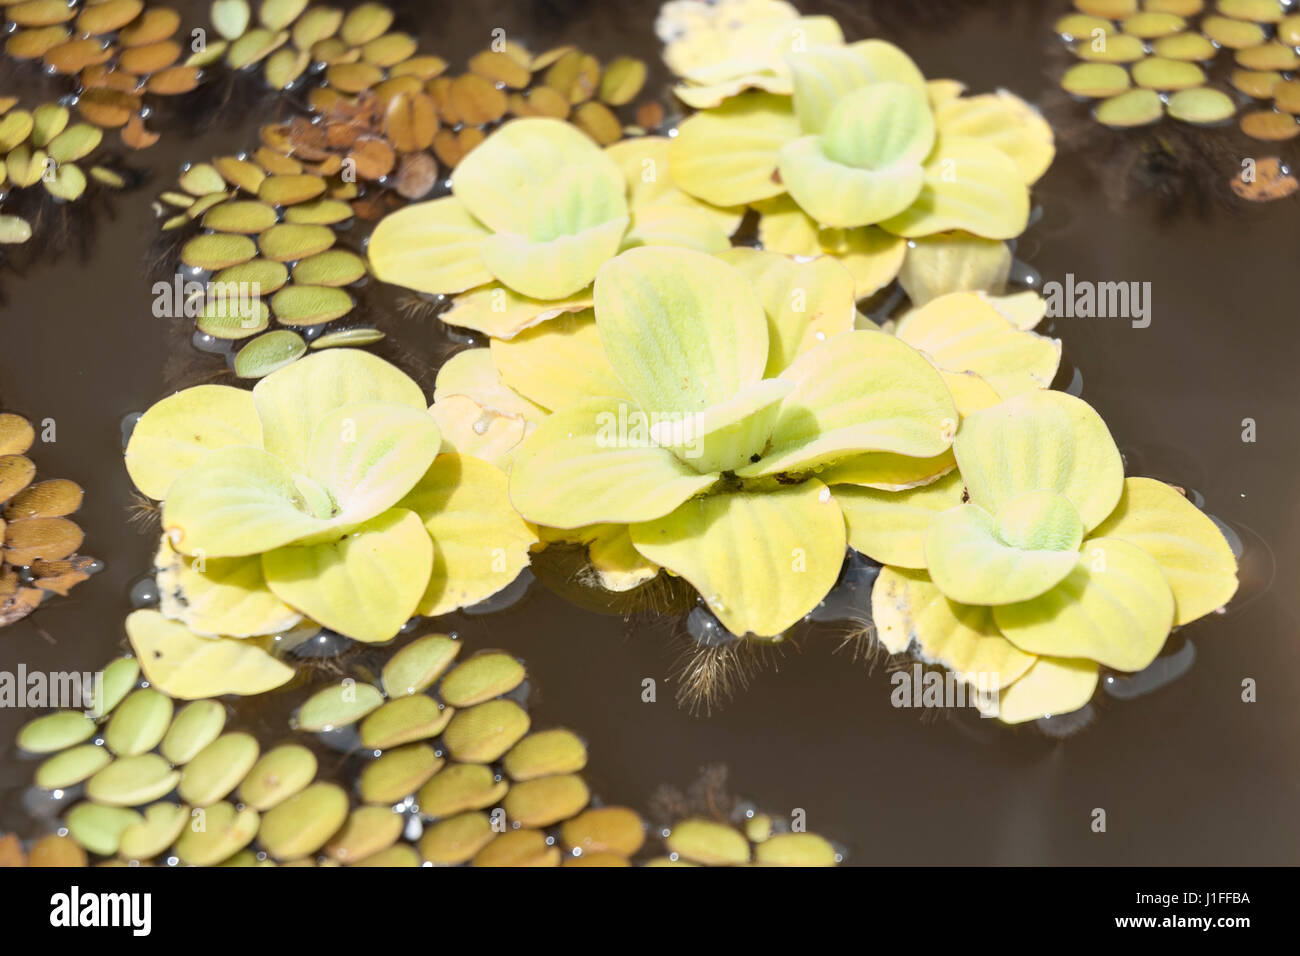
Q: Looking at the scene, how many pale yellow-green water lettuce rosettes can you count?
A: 5